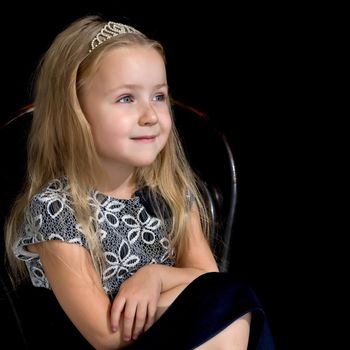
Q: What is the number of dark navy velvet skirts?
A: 1